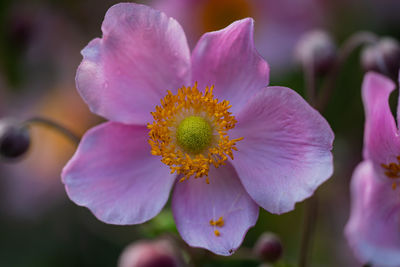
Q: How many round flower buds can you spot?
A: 5